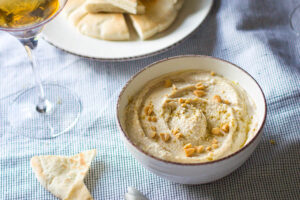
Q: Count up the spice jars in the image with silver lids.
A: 0